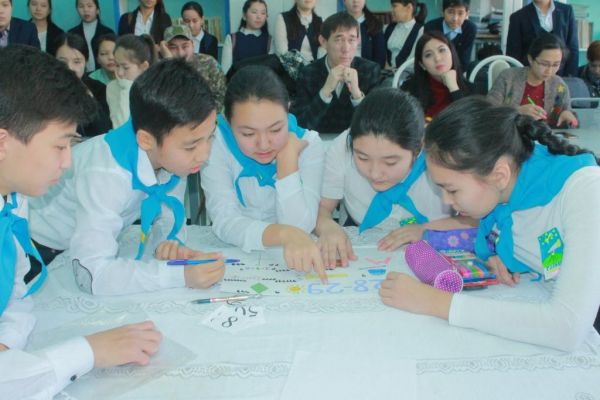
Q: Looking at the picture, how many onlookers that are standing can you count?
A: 11